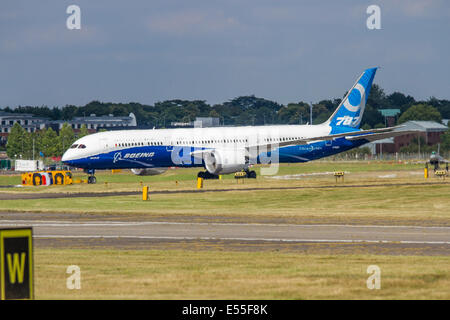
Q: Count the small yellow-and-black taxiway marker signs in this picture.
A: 3